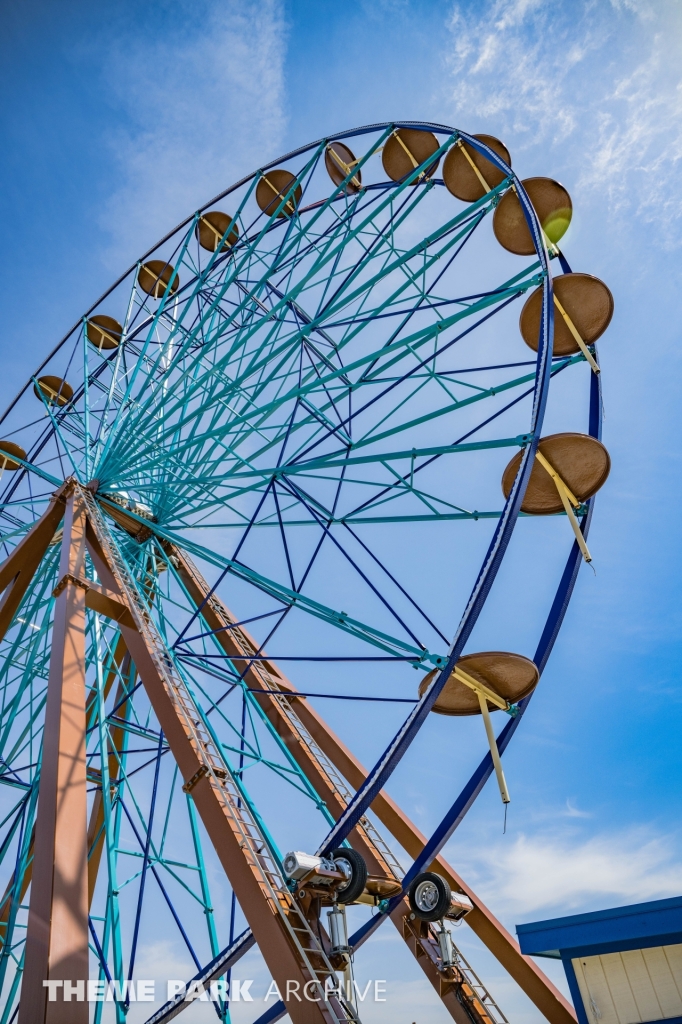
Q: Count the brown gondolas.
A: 13